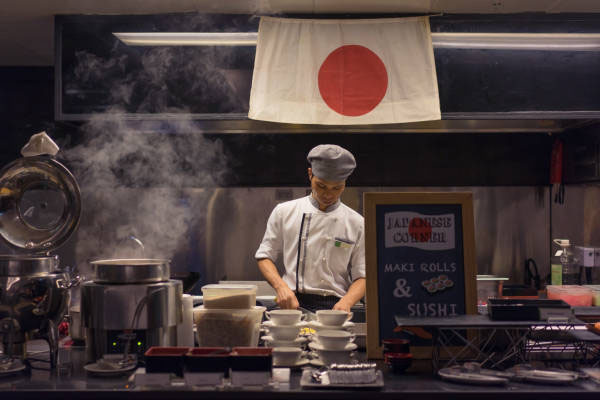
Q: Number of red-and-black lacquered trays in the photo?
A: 3